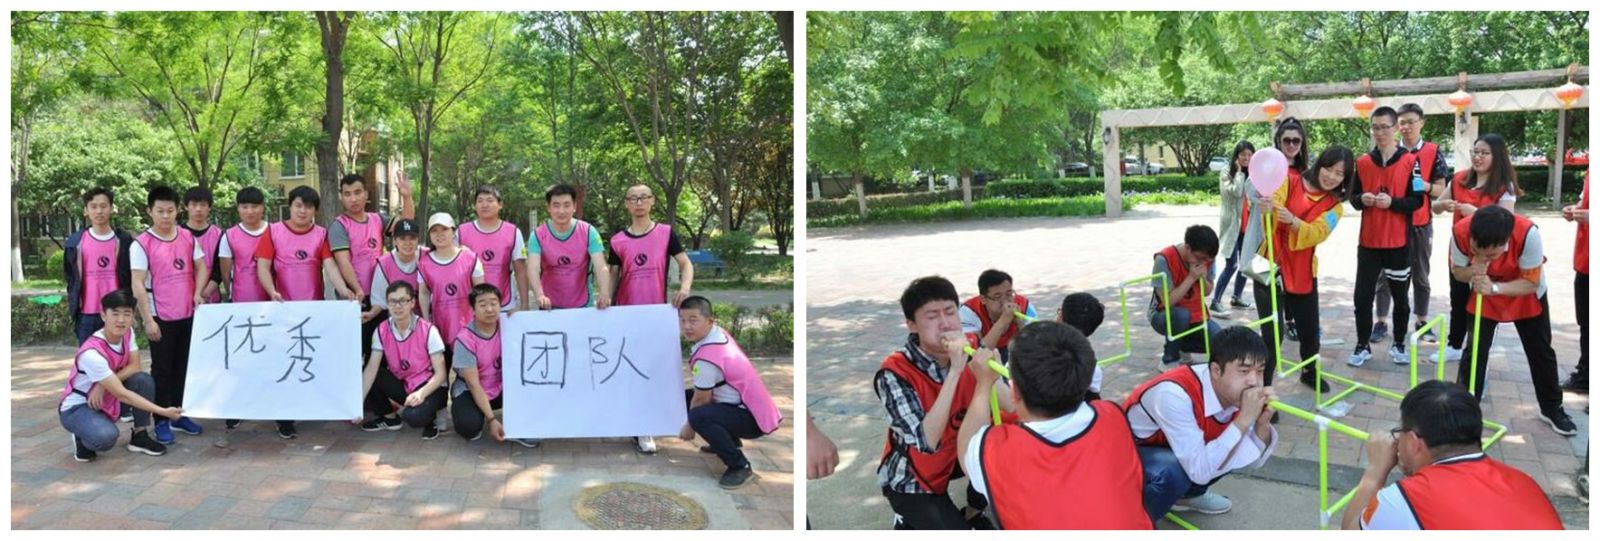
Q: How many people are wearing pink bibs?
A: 15